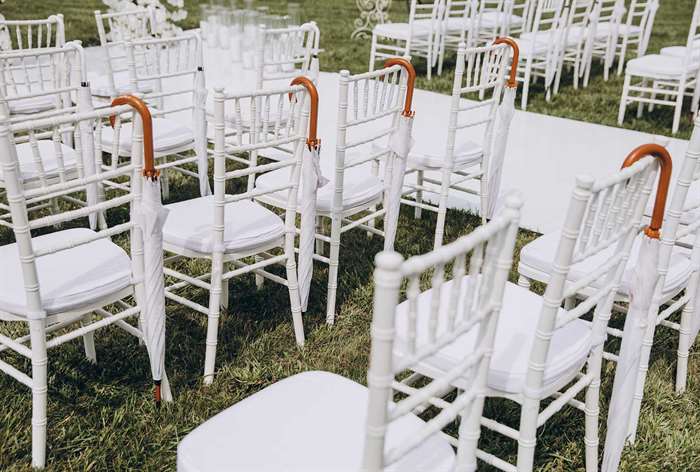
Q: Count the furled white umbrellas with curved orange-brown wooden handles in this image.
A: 5